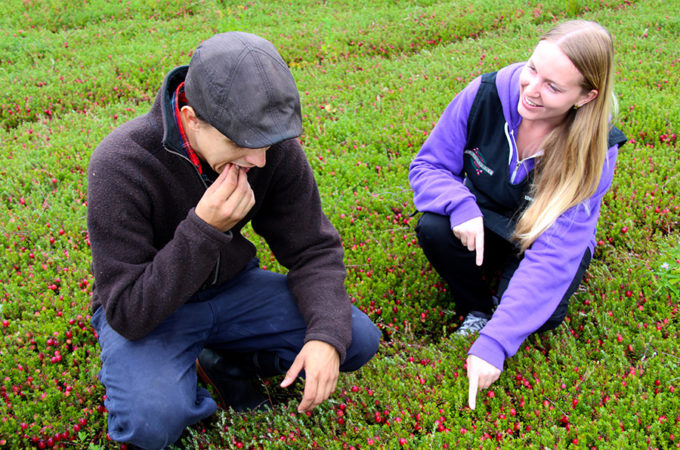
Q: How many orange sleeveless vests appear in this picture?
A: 0